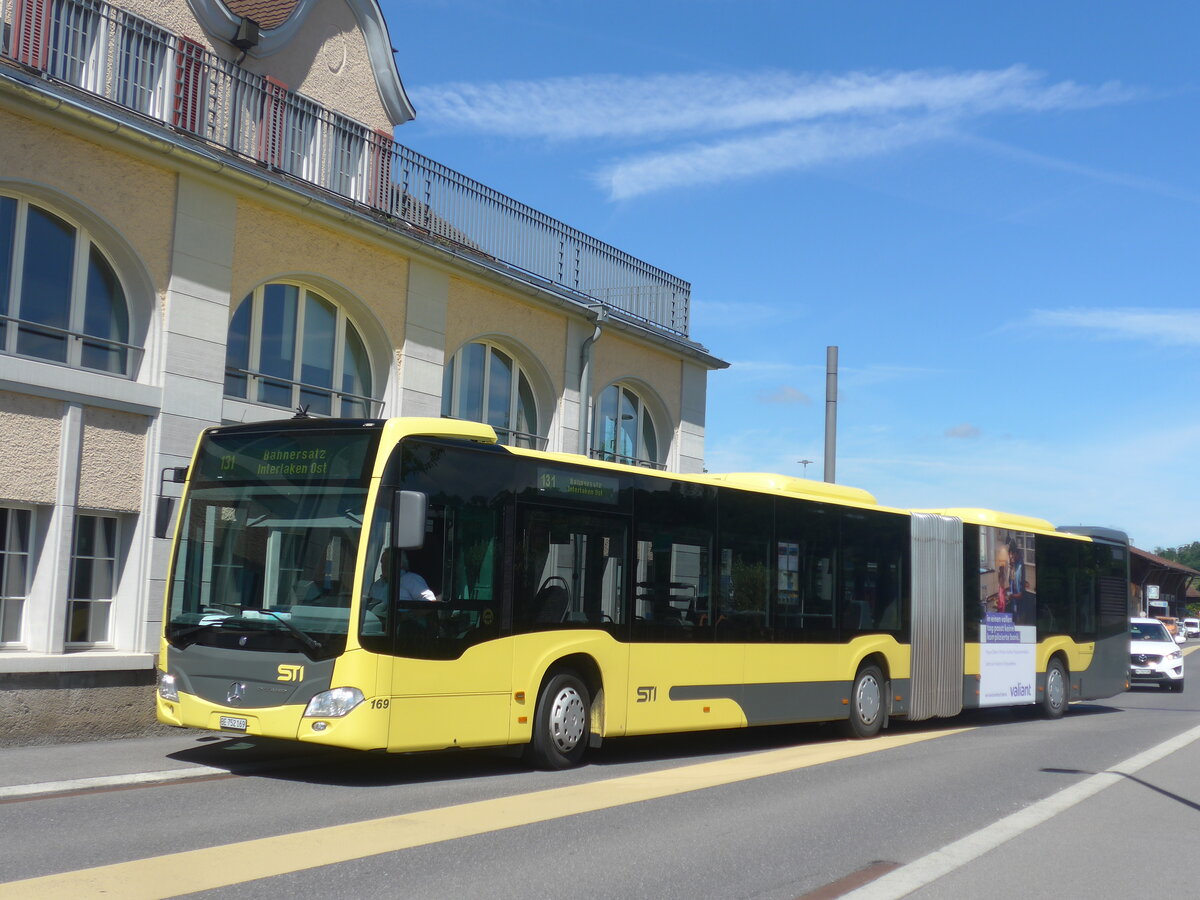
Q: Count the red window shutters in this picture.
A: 4